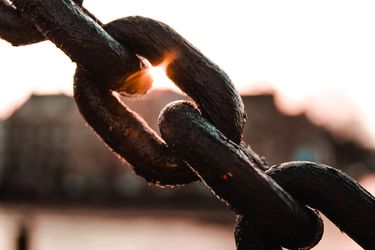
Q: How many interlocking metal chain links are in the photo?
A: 5